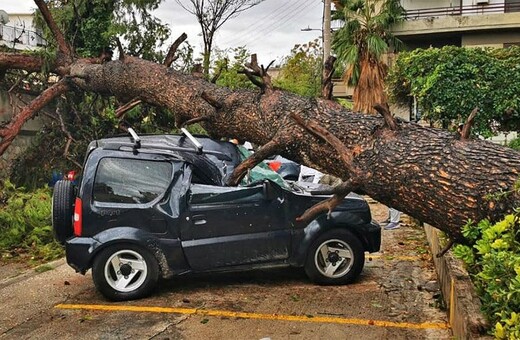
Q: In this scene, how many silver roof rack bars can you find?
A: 2